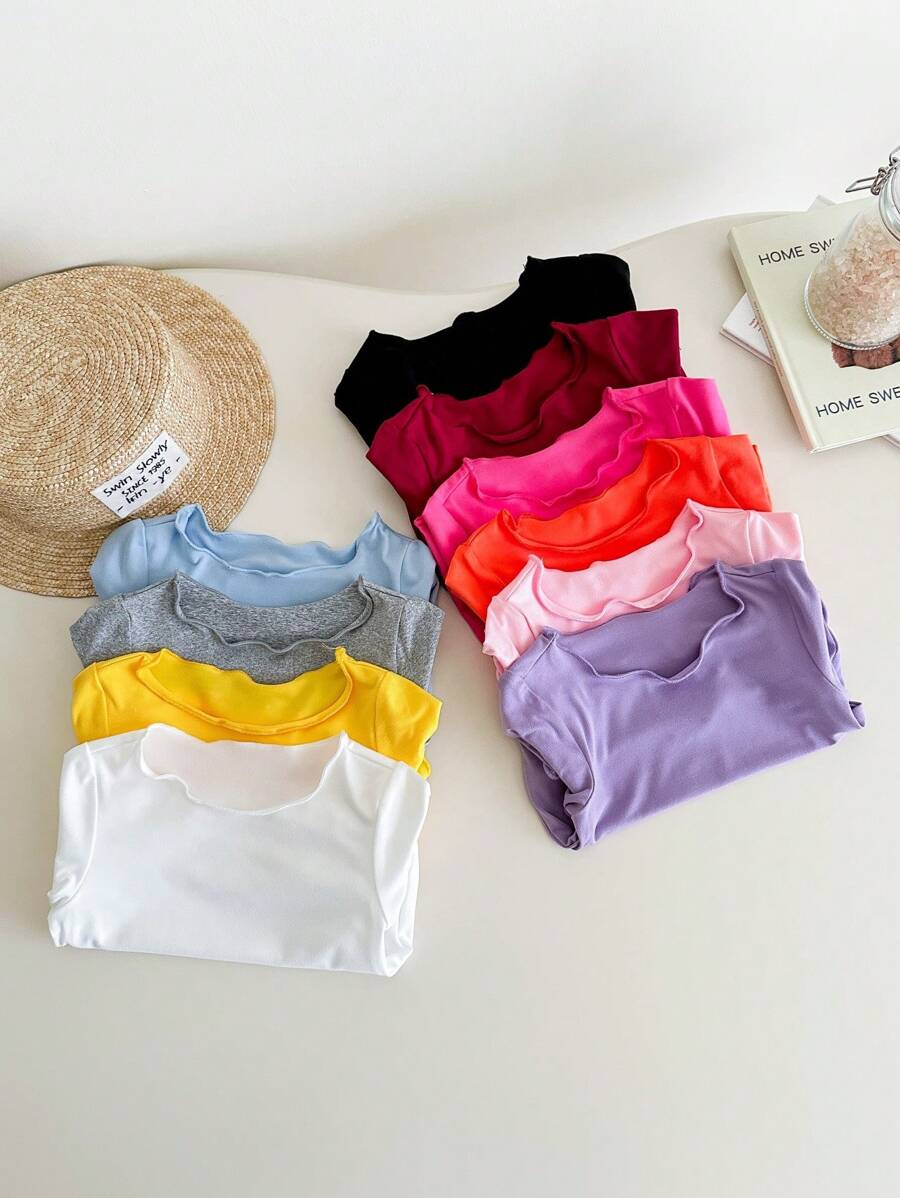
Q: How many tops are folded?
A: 10